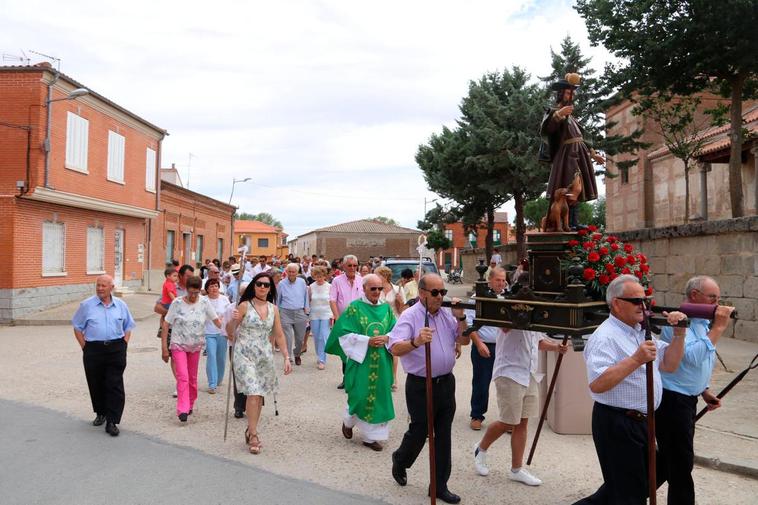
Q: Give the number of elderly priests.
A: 1